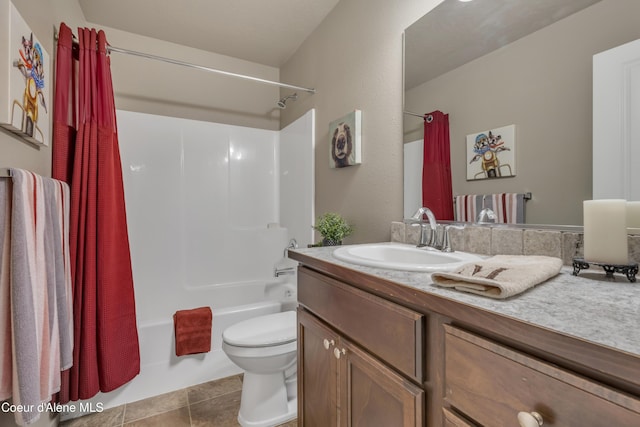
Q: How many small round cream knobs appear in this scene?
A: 3